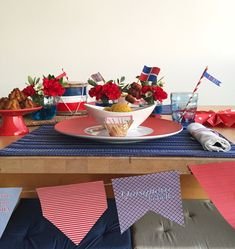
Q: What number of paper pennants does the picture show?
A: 4